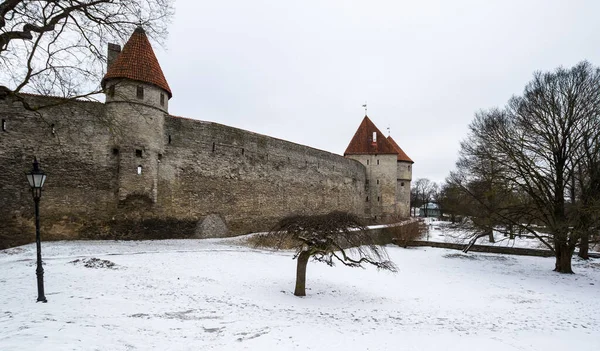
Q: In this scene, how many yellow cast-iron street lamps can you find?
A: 0